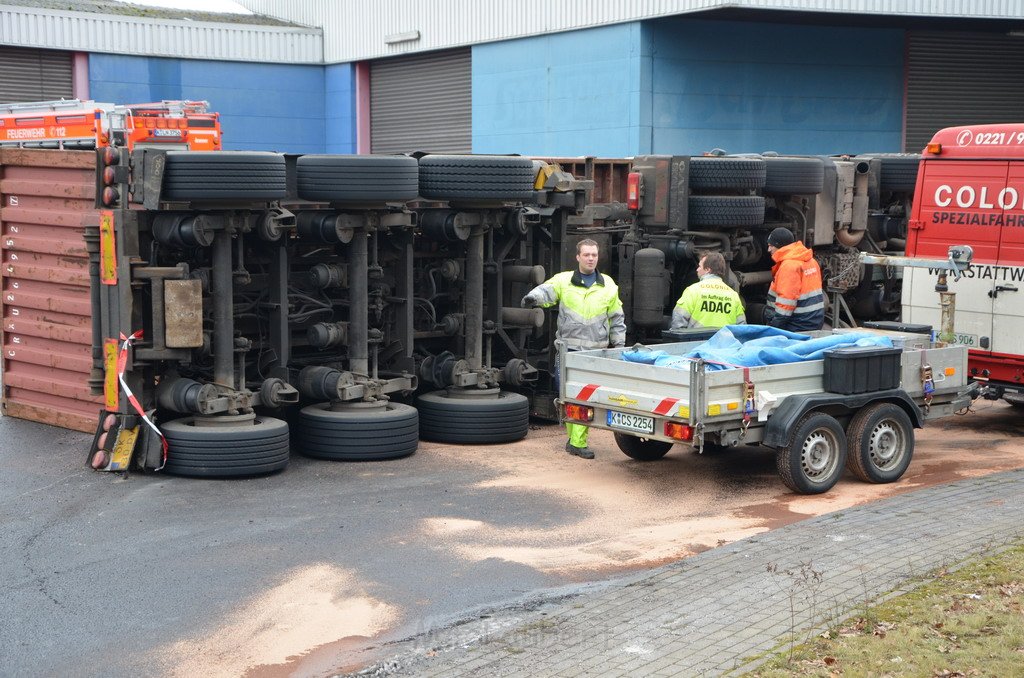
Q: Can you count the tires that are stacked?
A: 2